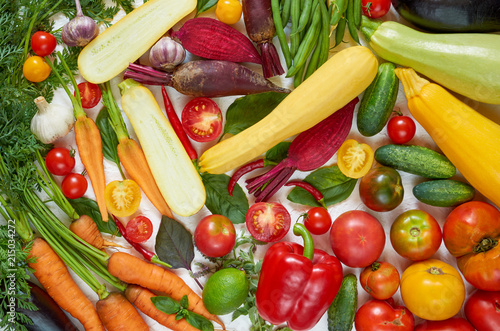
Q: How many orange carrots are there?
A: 7